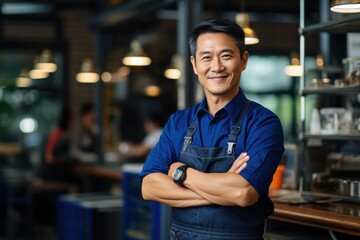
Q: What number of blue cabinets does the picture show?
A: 2